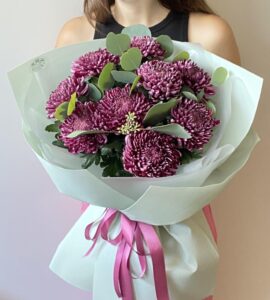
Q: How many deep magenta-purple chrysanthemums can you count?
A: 9